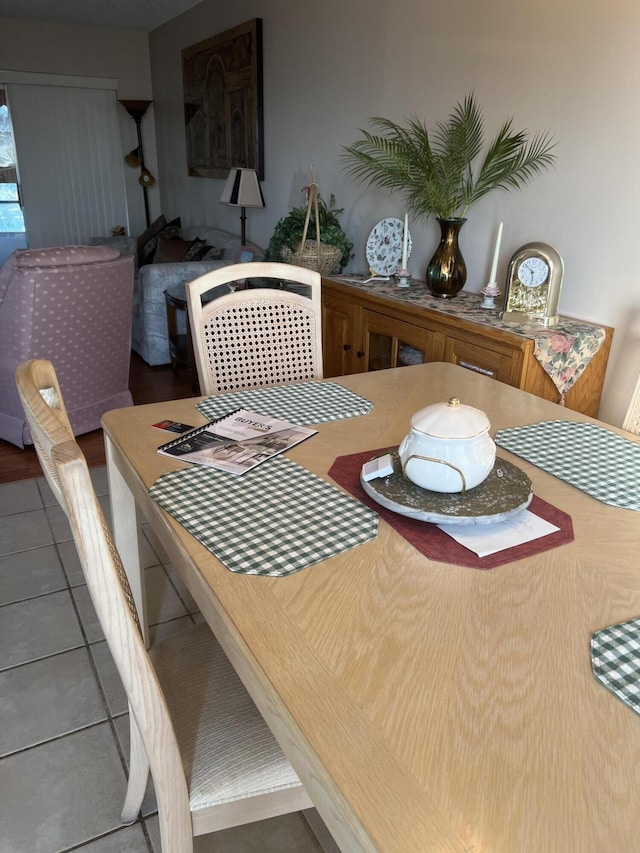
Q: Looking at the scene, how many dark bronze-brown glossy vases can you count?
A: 1